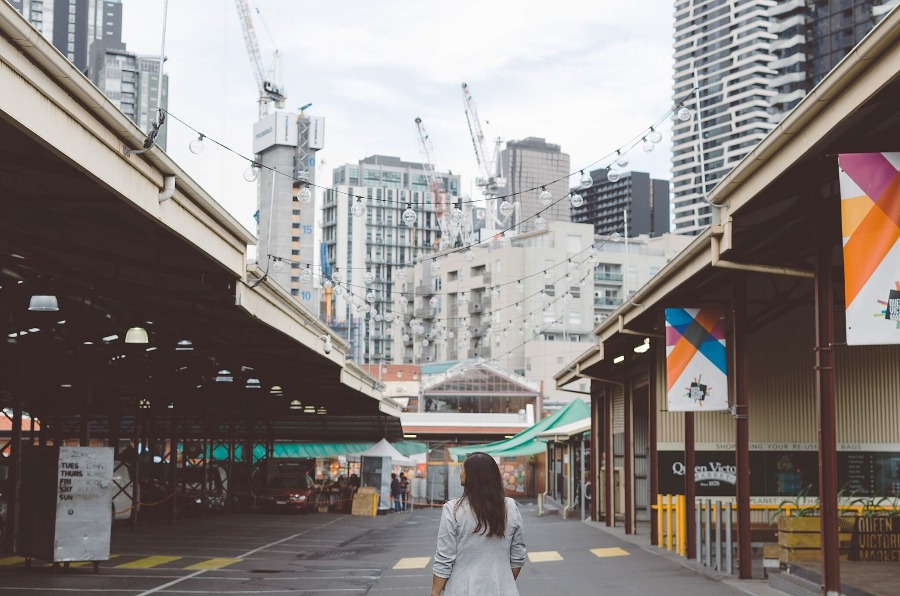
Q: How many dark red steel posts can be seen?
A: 7